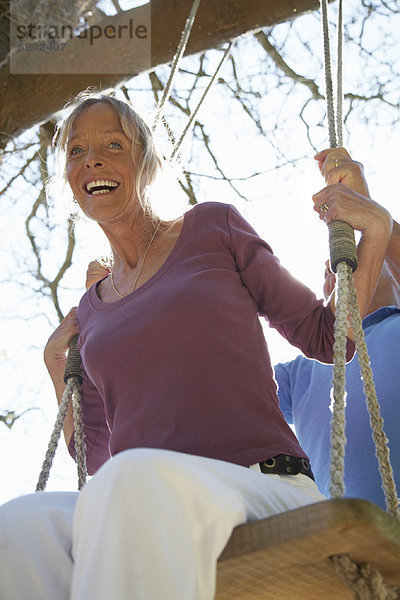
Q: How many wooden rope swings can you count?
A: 1